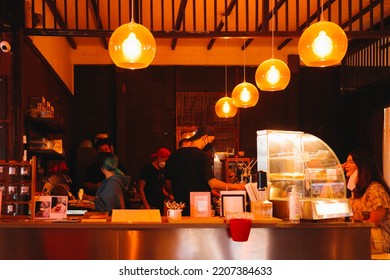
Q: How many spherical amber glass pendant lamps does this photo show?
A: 5